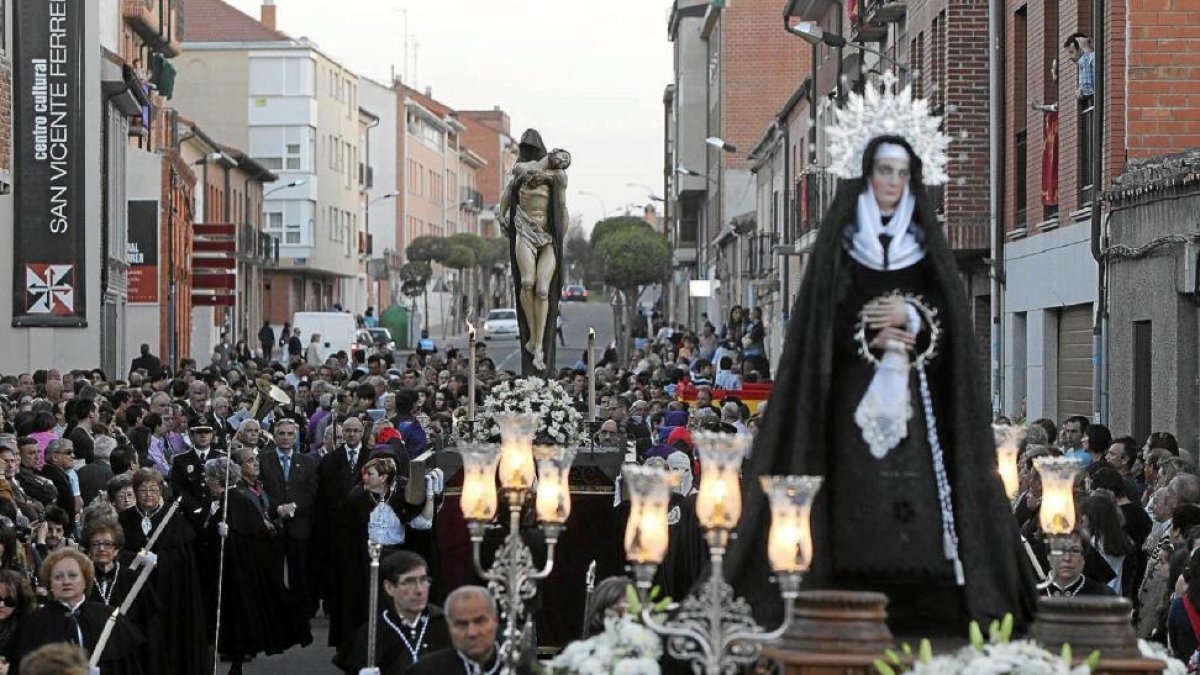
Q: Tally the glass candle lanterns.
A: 8